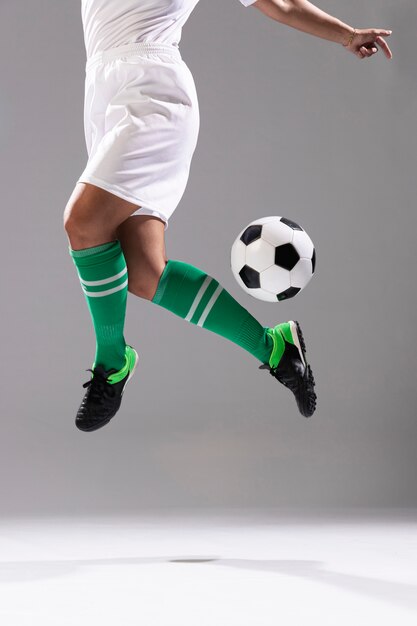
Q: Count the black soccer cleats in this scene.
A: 2